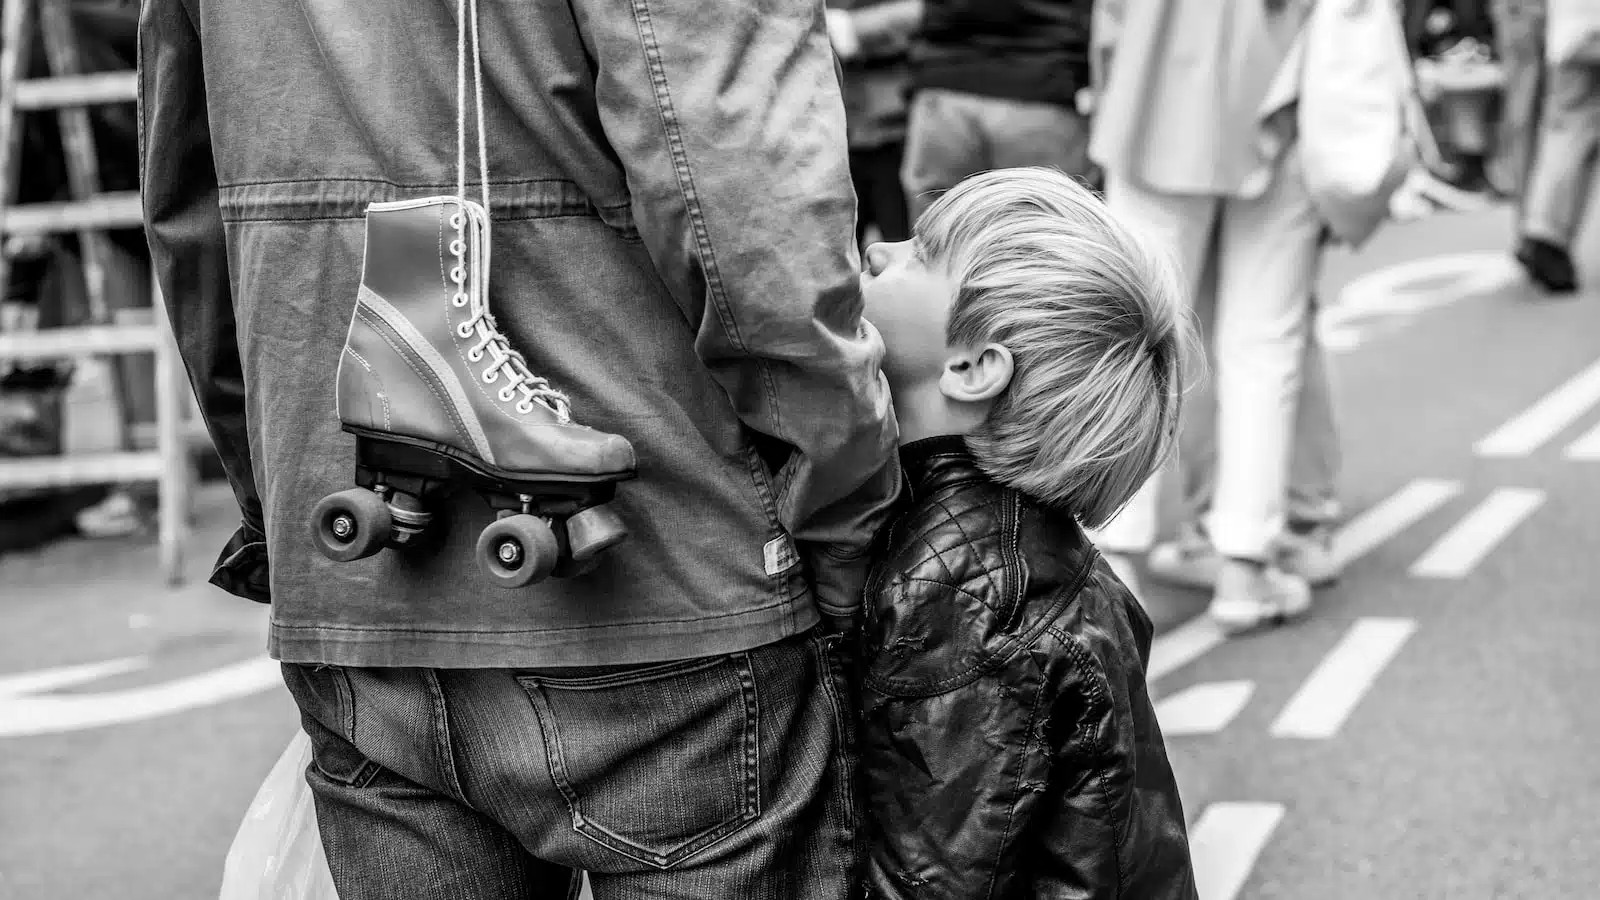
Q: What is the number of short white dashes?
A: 8